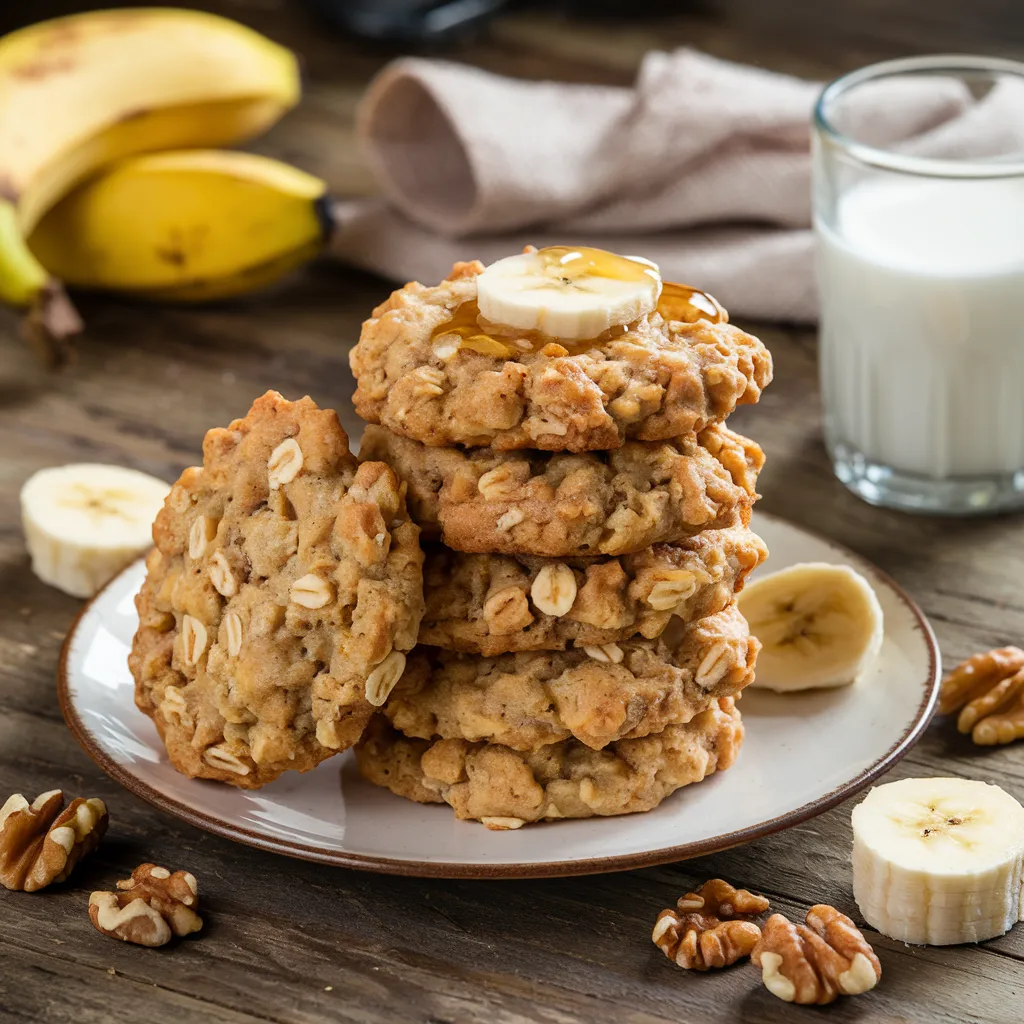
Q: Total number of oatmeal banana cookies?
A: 6